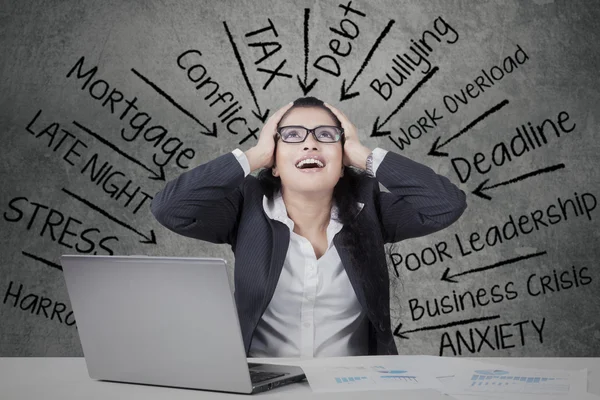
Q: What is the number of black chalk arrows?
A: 12